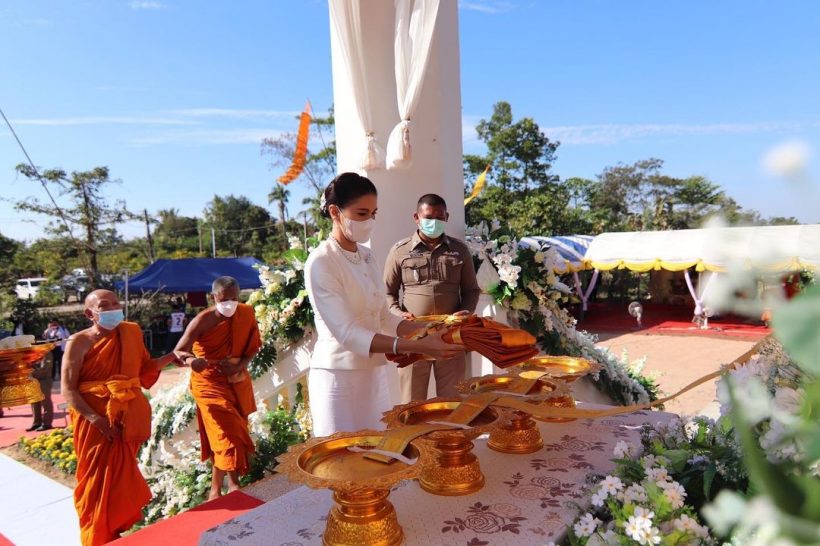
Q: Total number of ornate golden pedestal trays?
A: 5